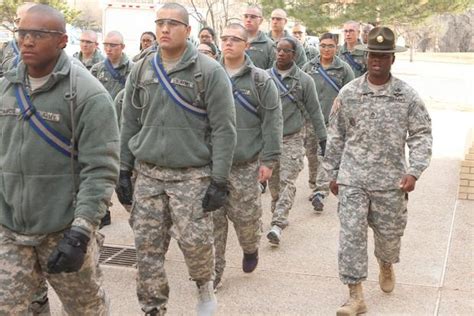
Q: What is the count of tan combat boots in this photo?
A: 2